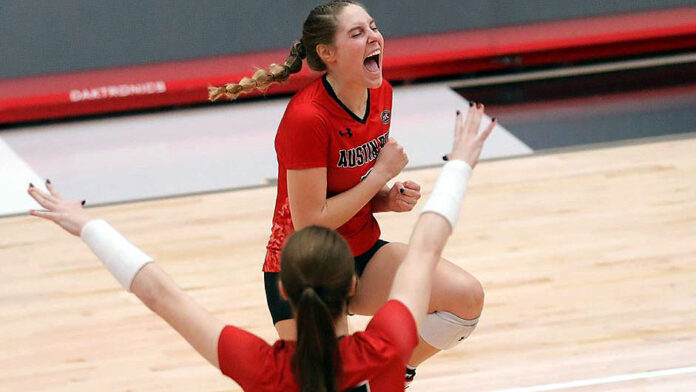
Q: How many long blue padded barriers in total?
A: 0